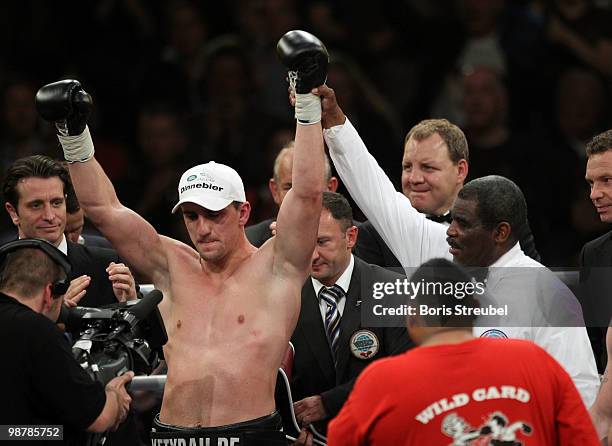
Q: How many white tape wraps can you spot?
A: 2